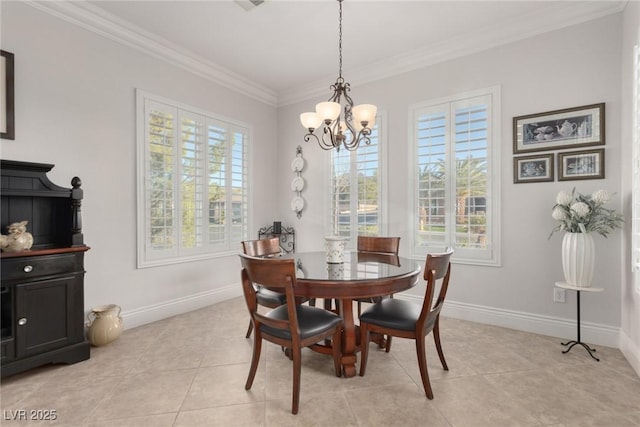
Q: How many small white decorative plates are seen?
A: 3